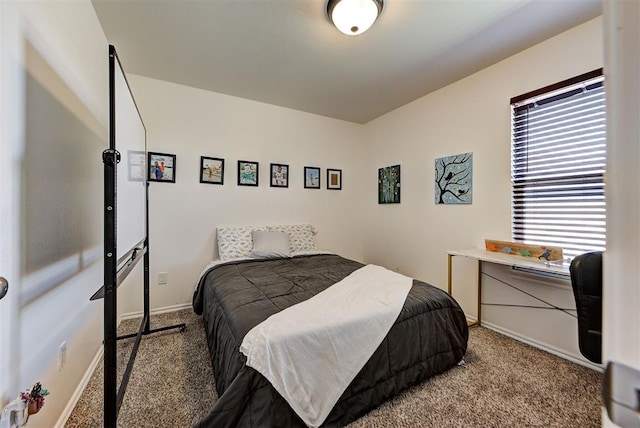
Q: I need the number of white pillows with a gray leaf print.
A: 2